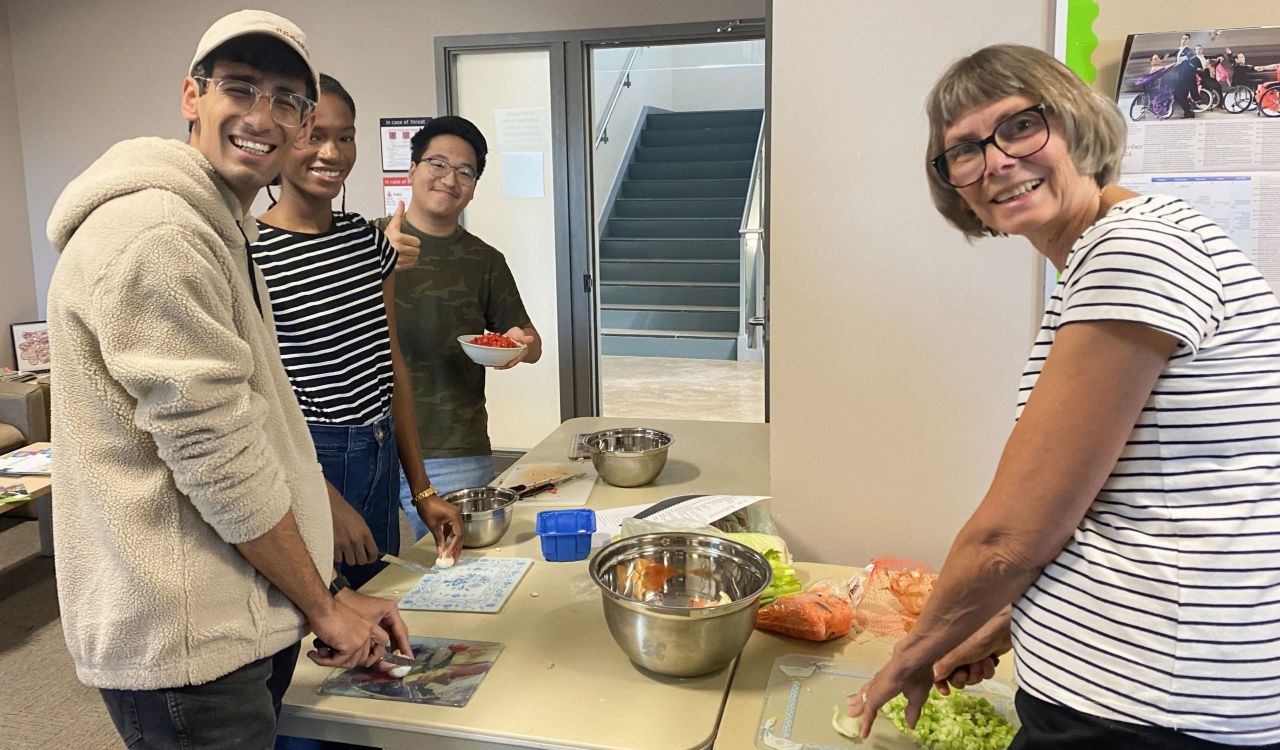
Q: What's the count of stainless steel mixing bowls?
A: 3